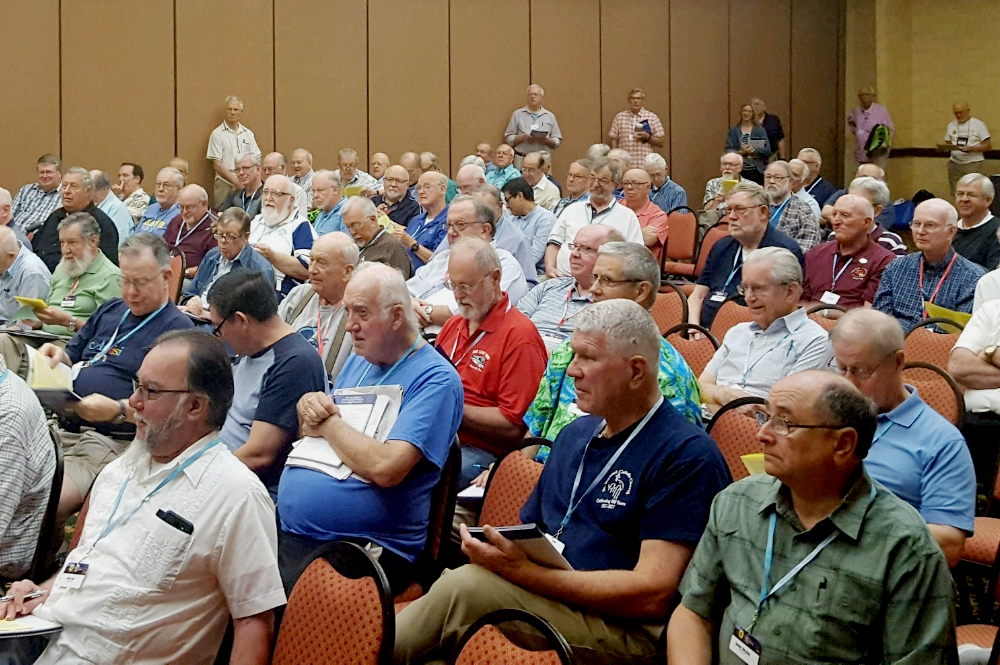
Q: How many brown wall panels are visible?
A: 11